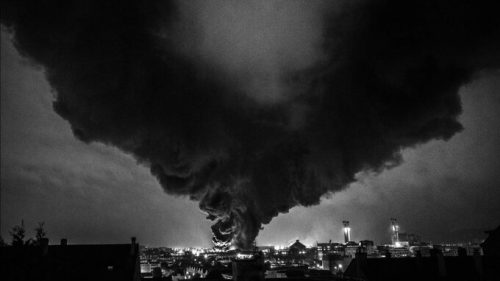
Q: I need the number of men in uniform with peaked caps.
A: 0